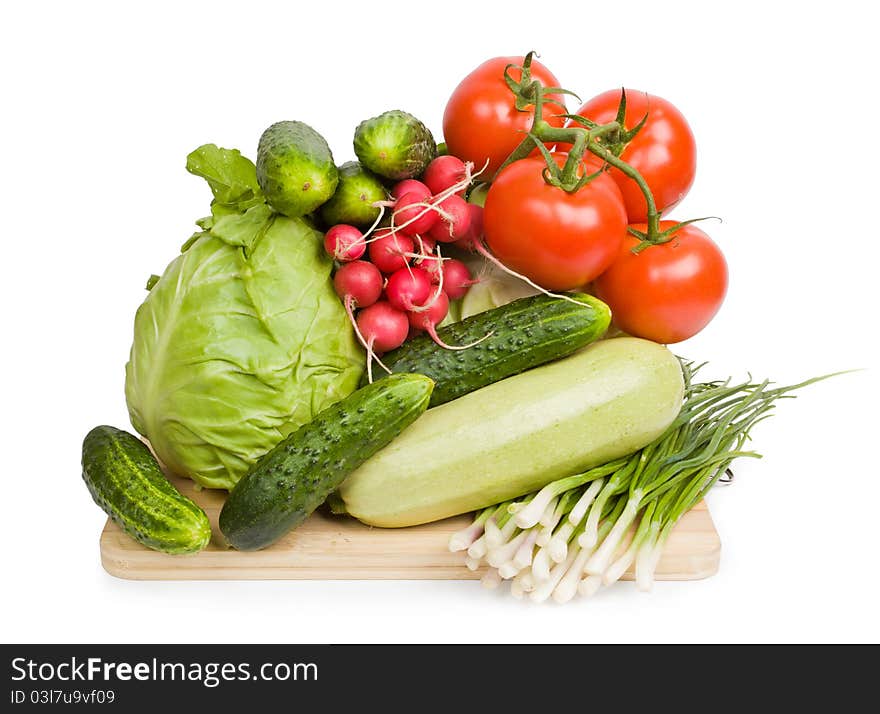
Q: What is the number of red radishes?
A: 13